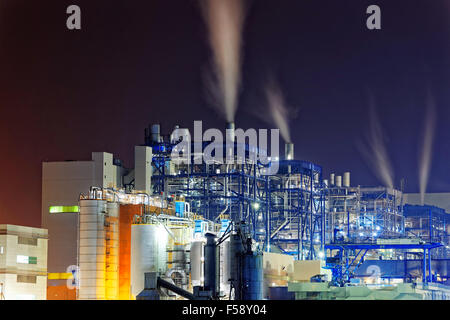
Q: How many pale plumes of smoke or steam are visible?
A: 4